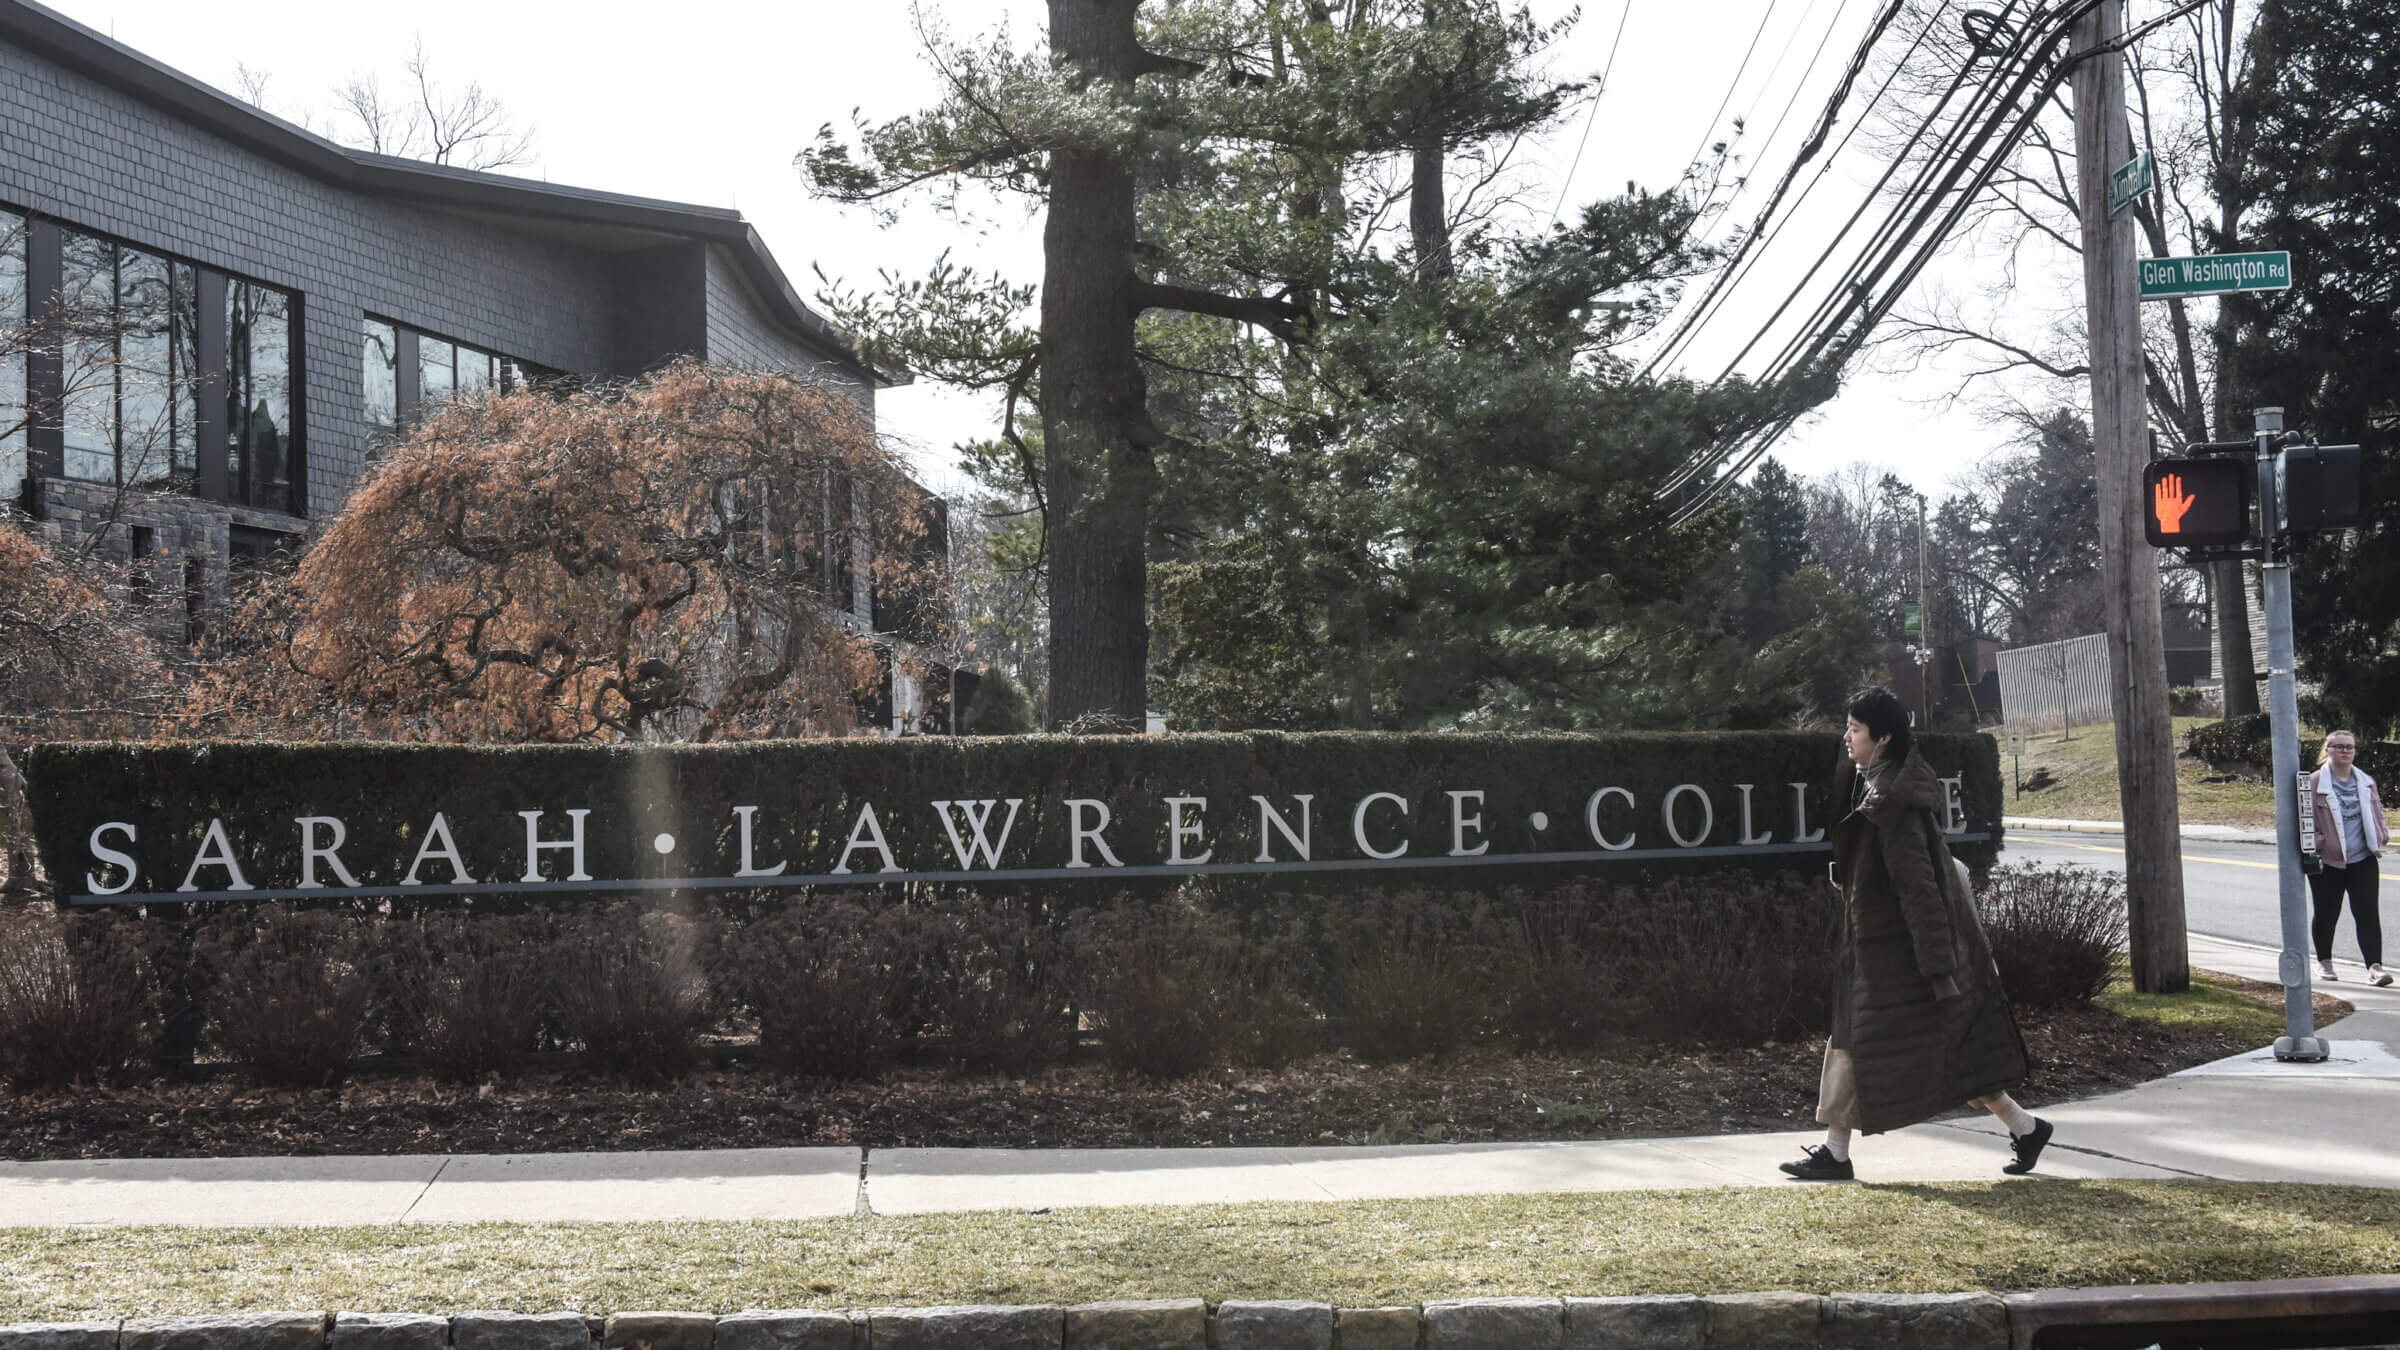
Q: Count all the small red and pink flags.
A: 0